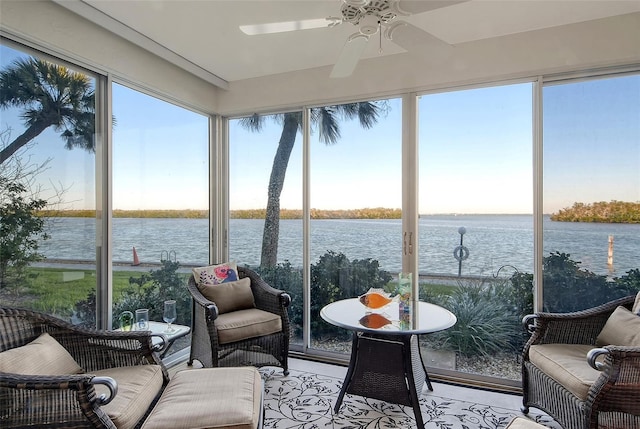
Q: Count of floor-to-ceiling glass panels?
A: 6